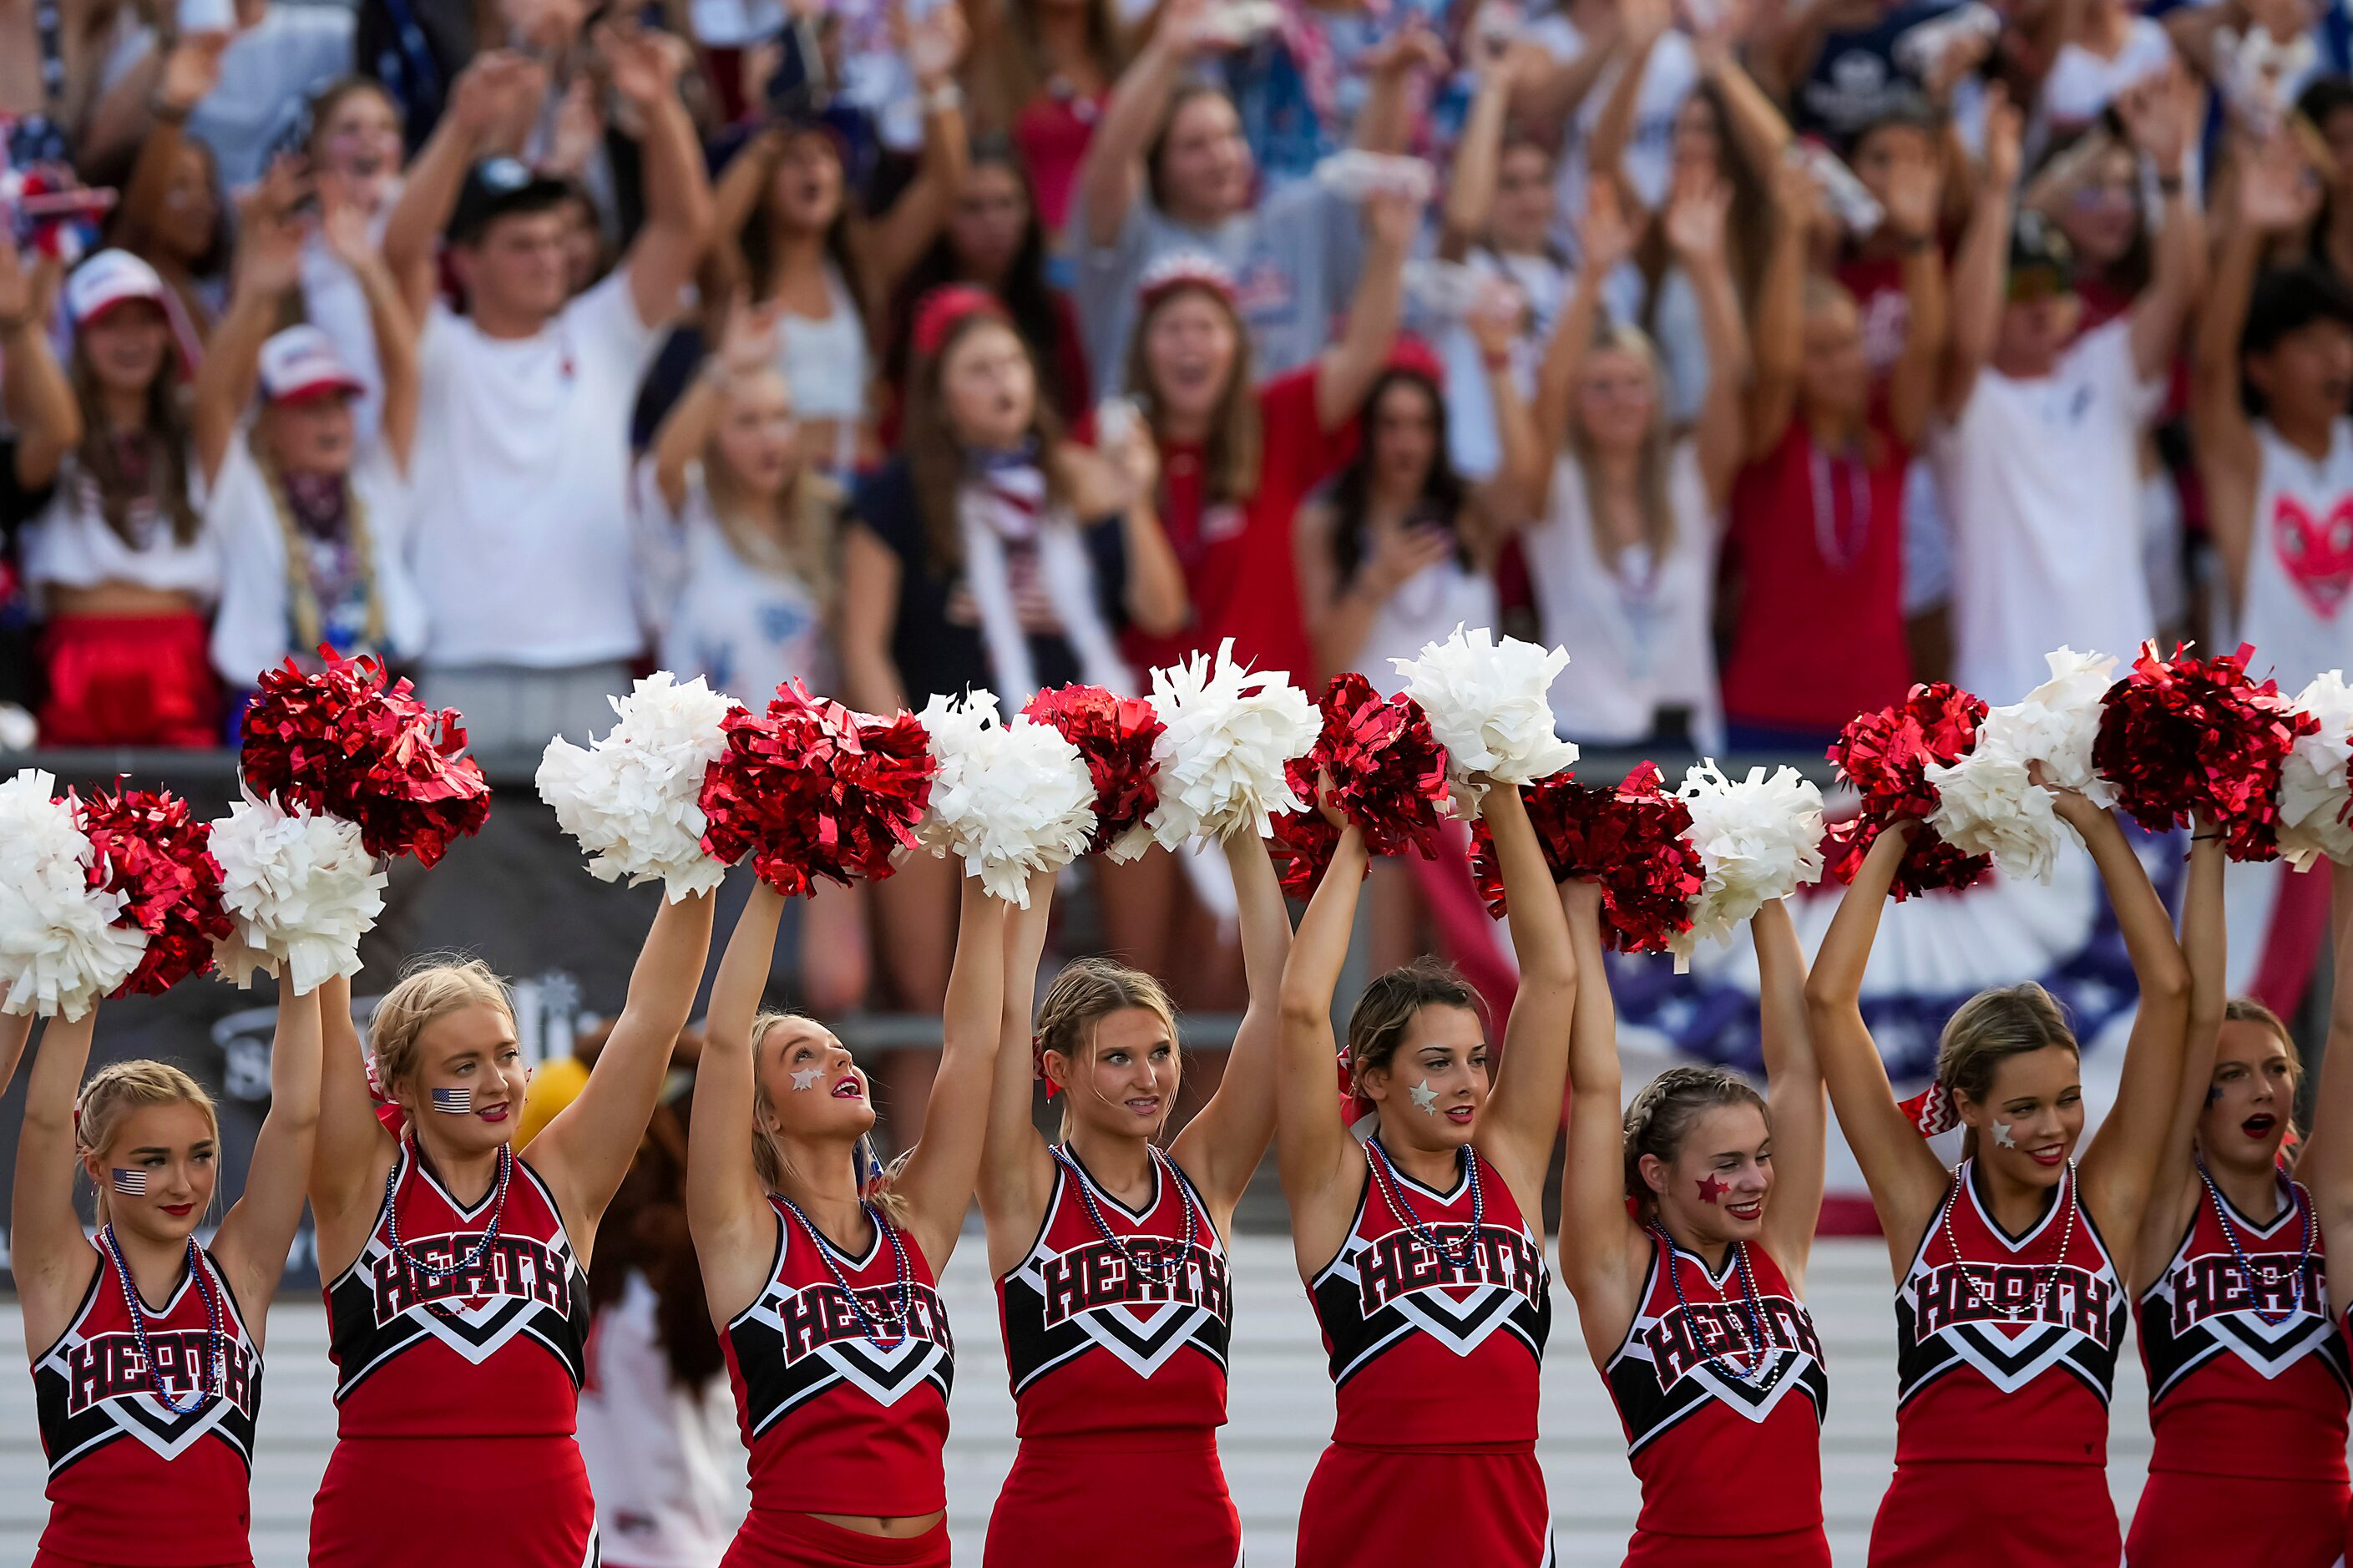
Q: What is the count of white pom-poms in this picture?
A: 9